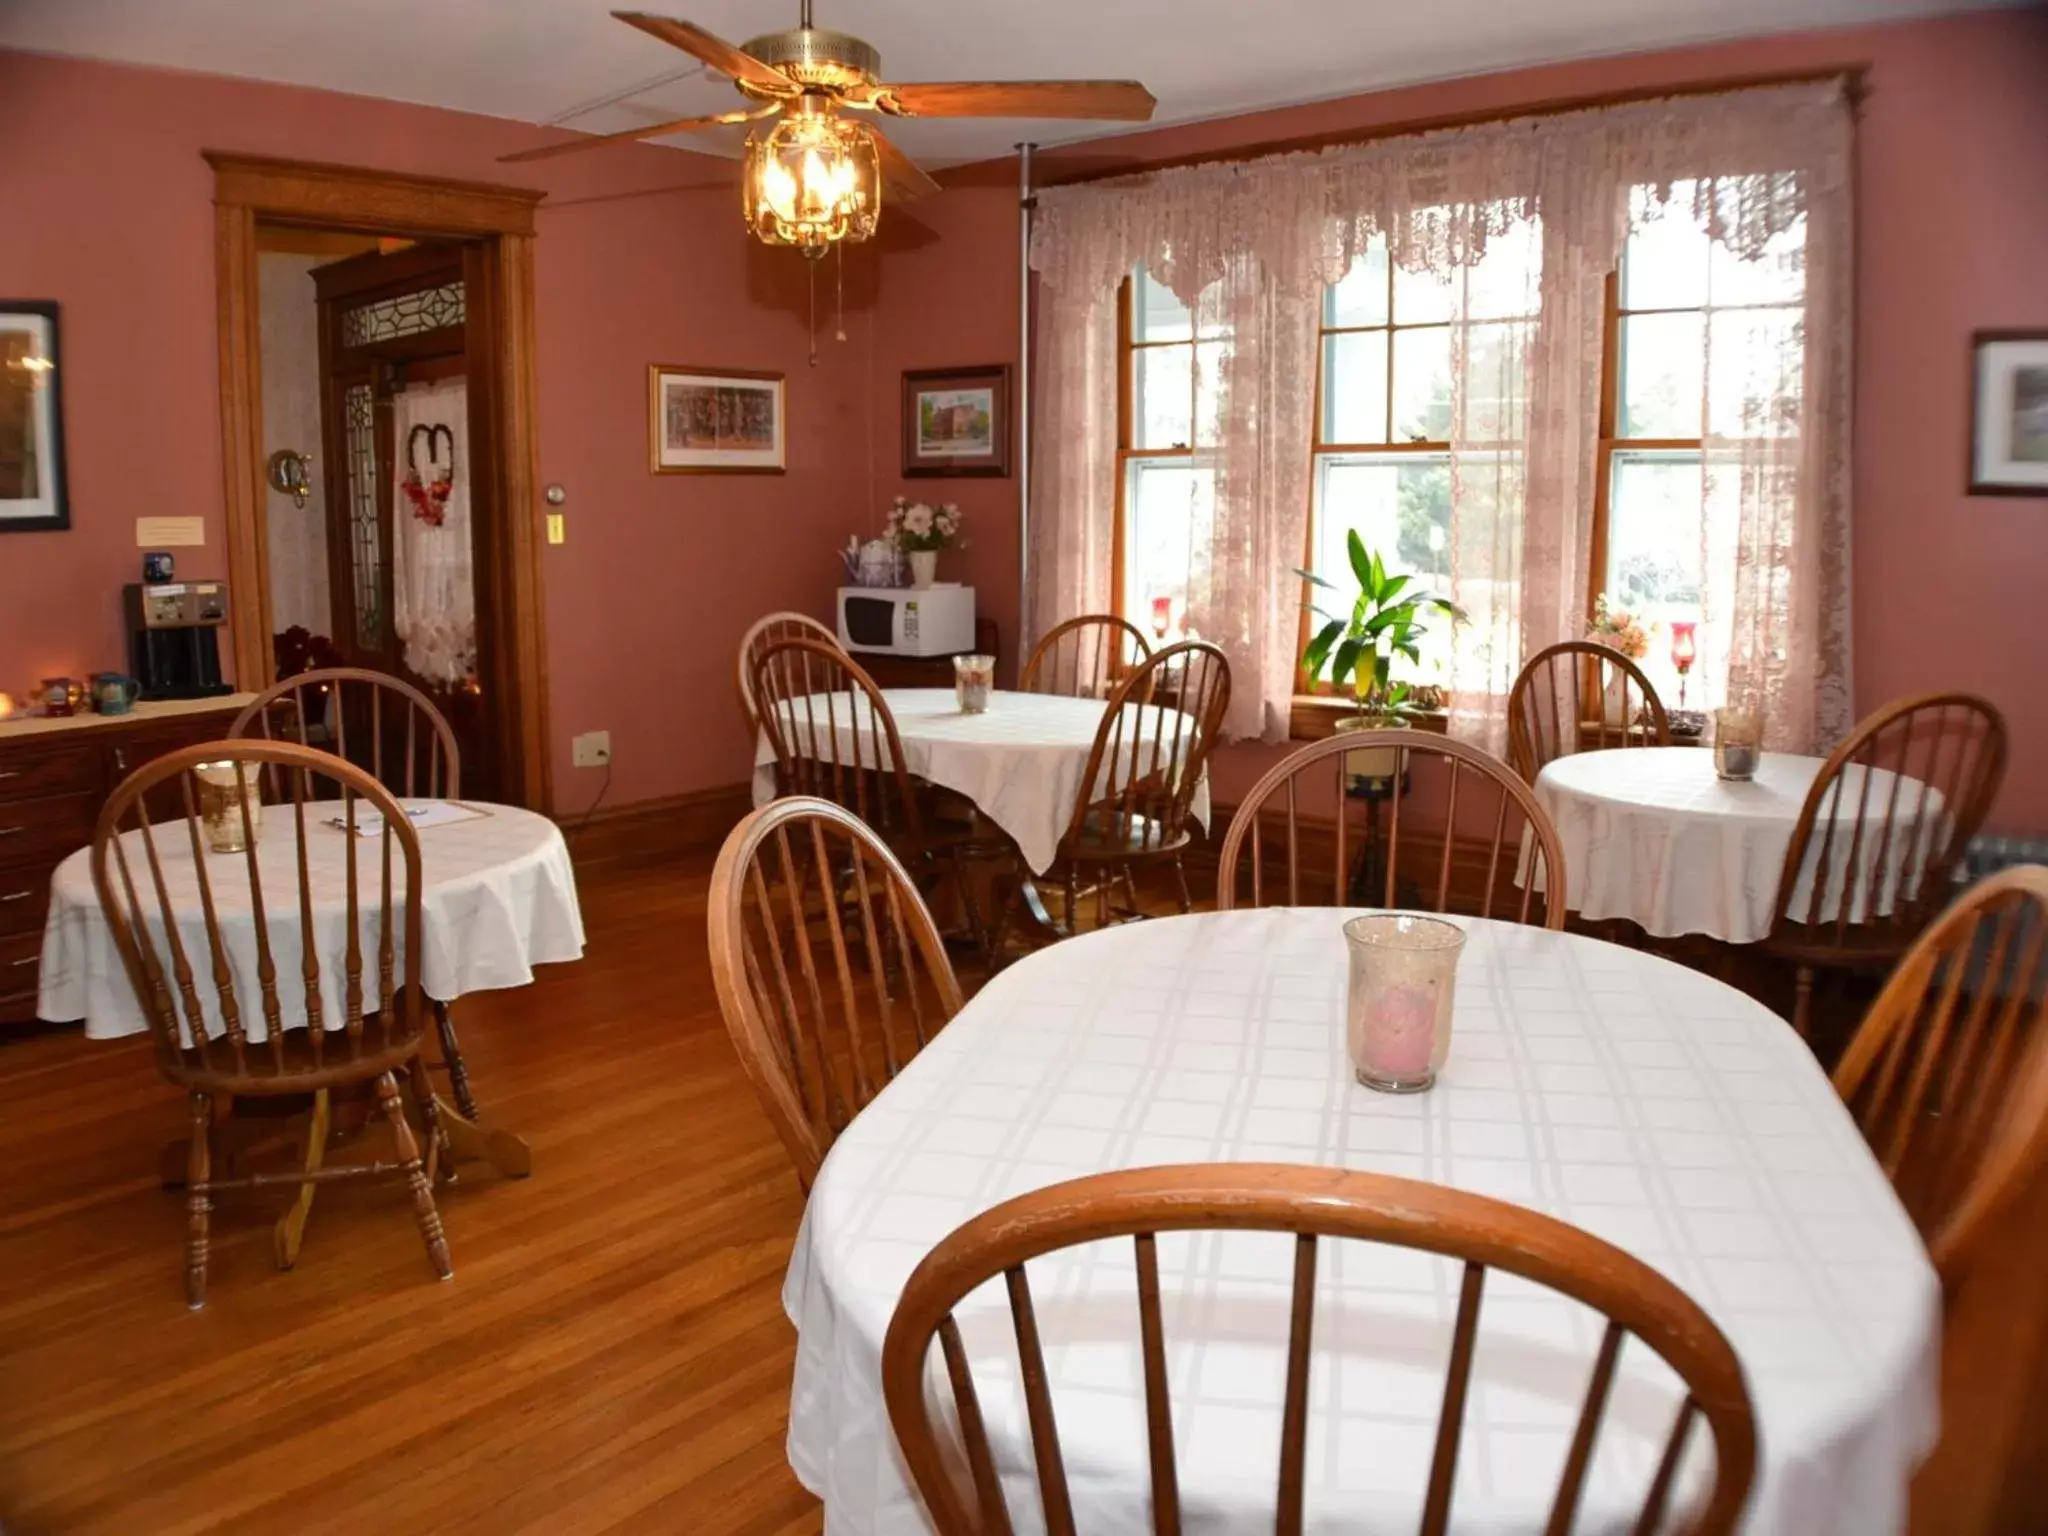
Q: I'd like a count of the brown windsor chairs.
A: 12